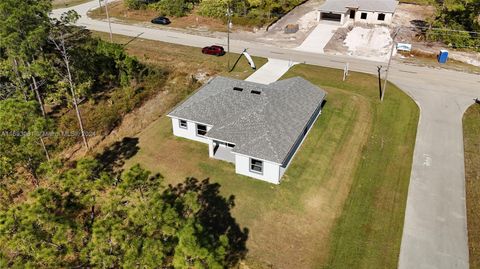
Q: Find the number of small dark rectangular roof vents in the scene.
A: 2